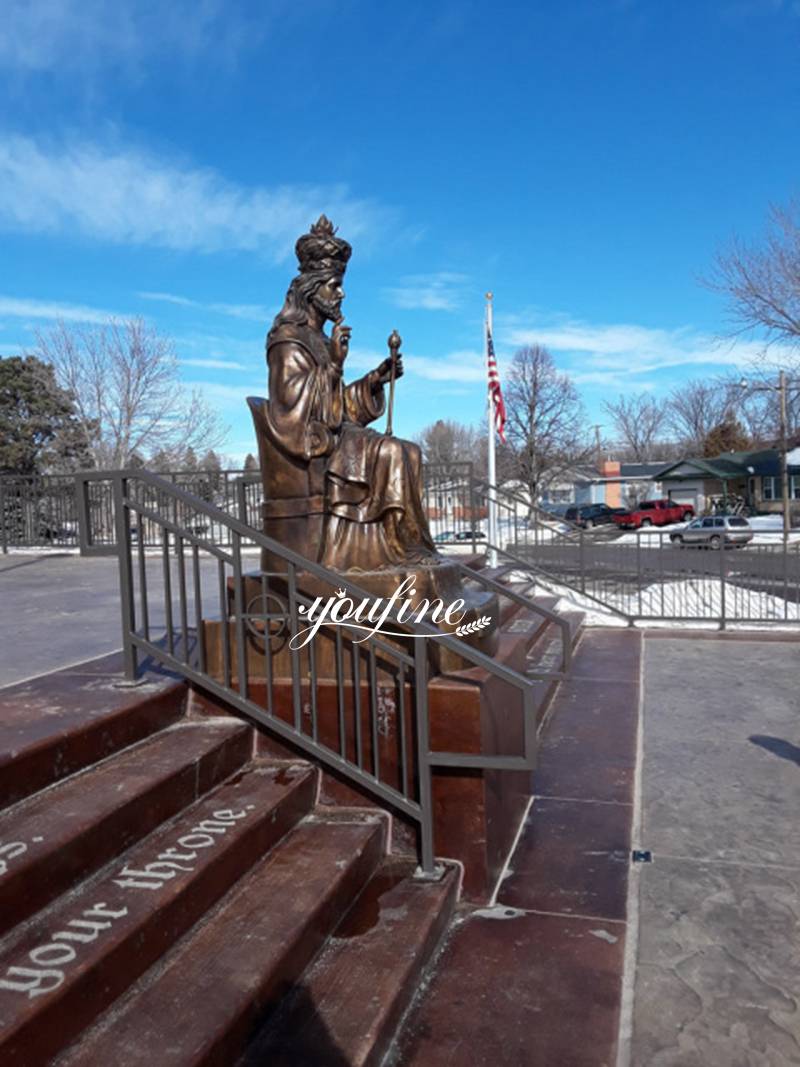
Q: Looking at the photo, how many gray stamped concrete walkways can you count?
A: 1